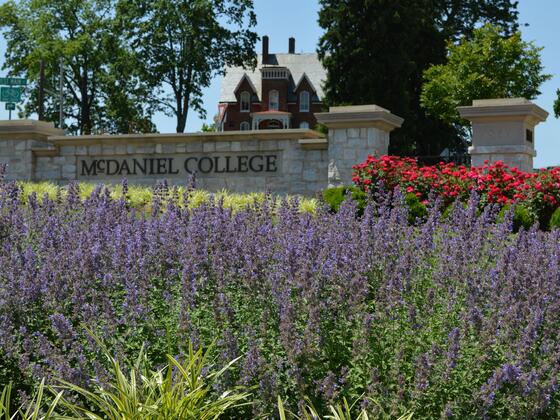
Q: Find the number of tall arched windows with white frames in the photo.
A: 3